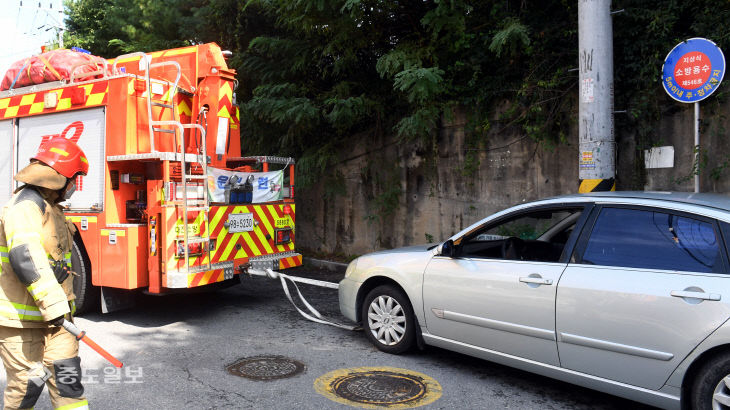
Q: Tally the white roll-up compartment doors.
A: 2